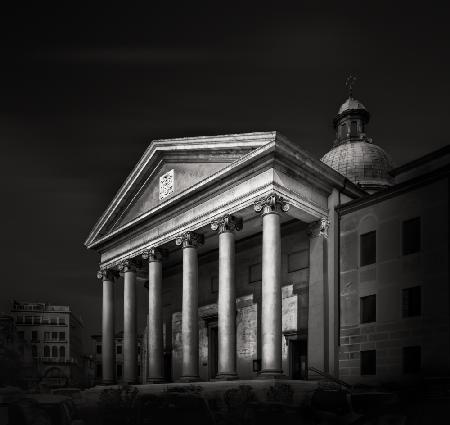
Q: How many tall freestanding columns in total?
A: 6